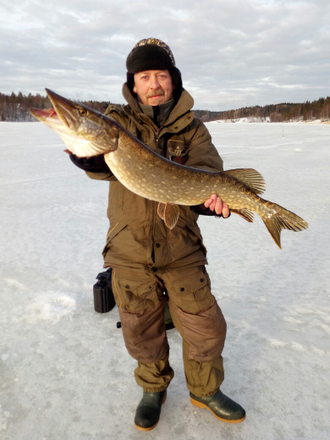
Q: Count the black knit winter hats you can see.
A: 1